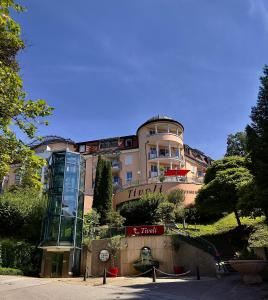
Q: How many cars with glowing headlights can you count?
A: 0